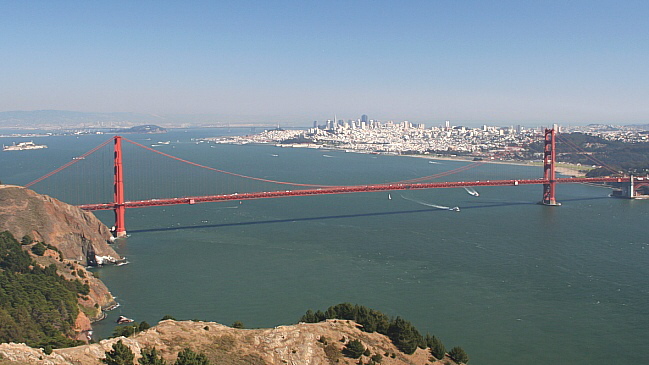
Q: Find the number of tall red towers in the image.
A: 2